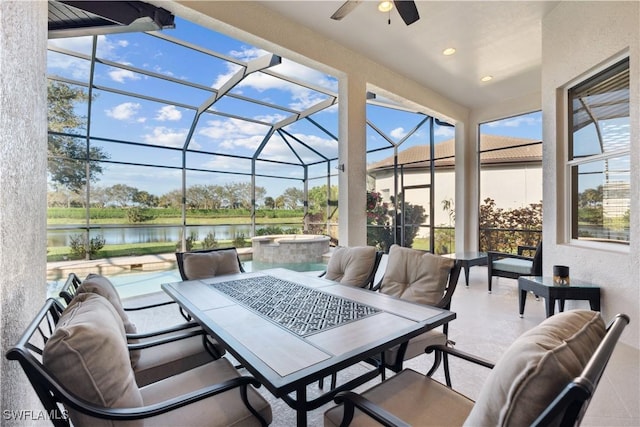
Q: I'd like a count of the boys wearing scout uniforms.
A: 0